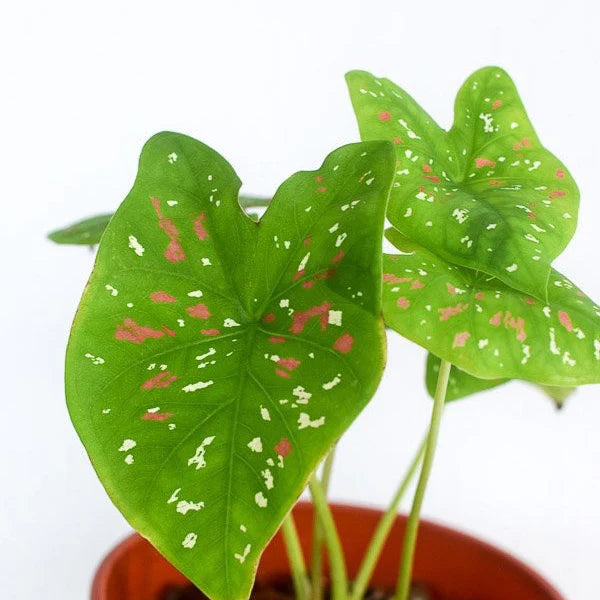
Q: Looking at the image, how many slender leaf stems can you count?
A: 5